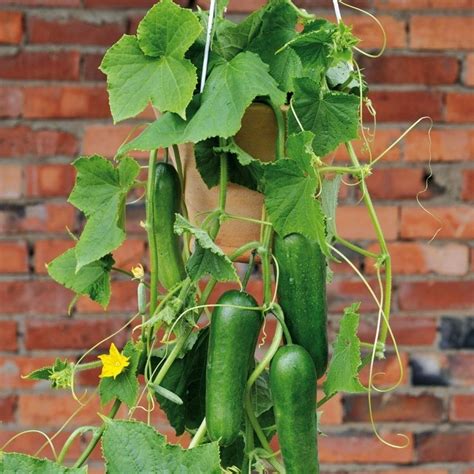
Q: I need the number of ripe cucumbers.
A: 4